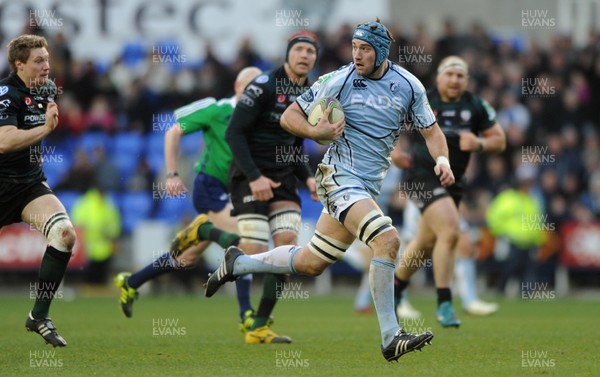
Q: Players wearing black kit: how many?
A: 3